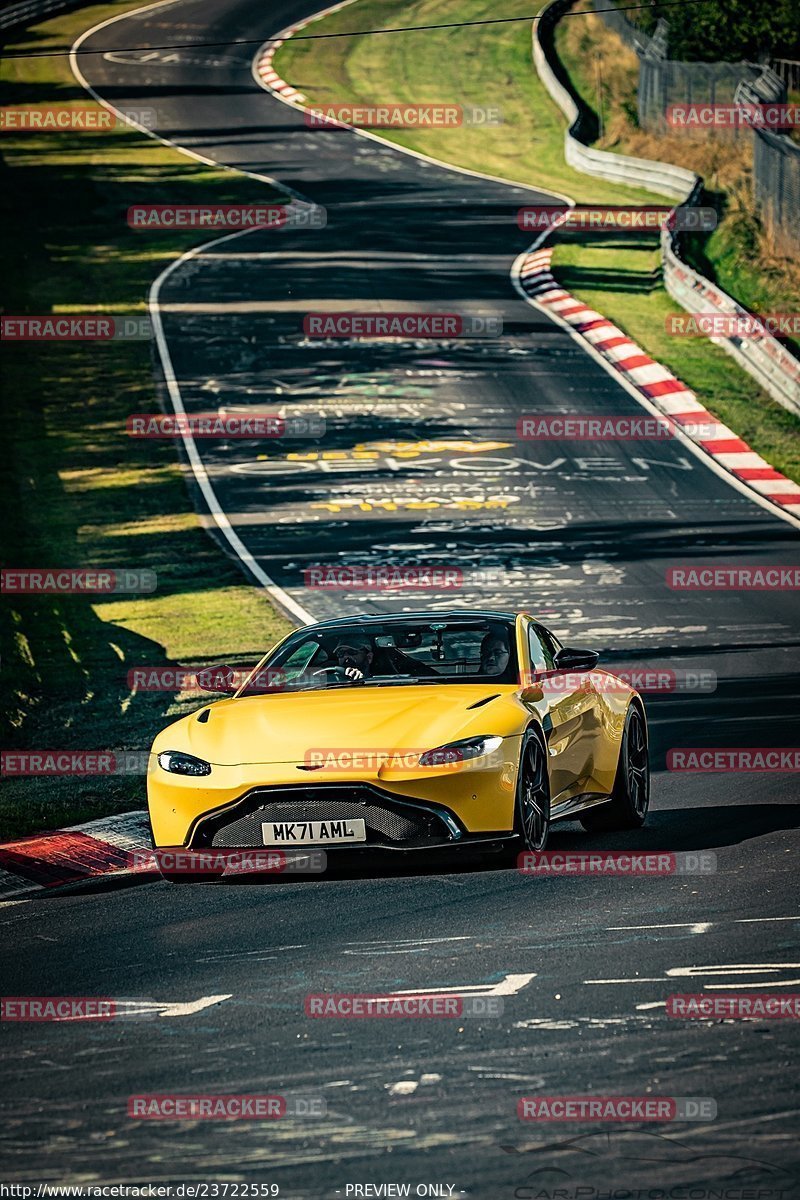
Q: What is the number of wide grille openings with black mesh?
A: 1